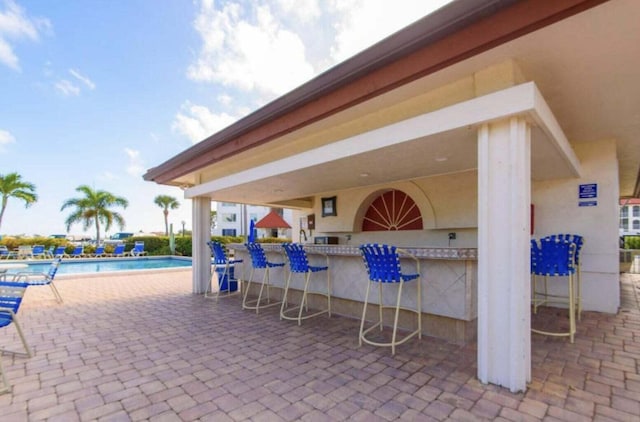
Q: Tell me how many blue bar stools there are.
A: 6